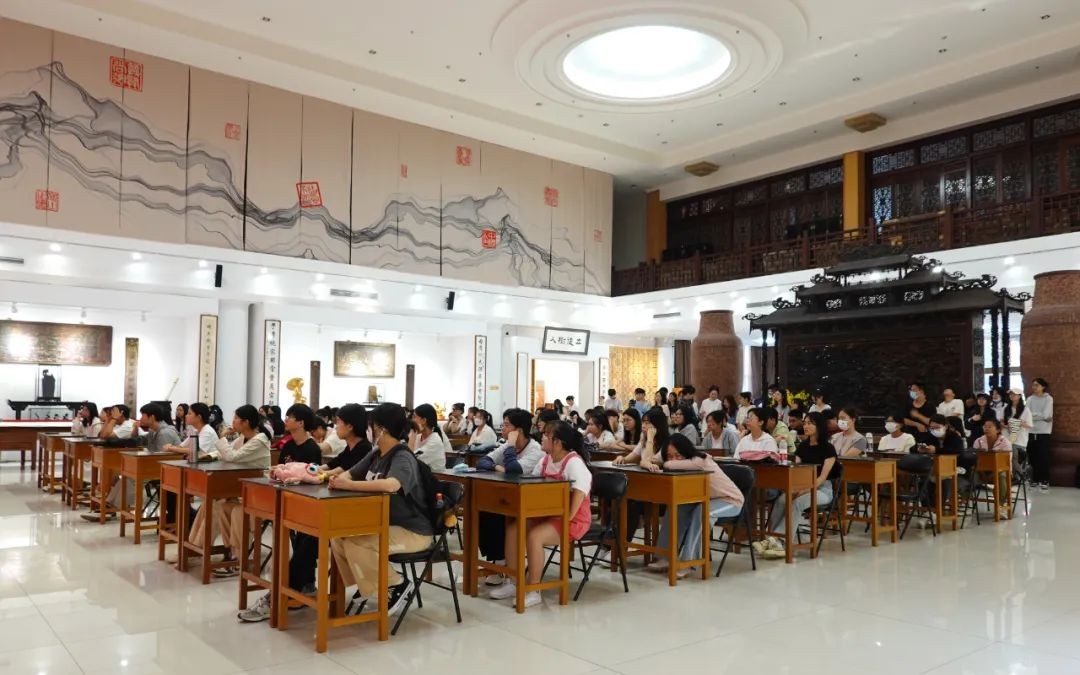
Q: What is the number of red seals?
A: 9